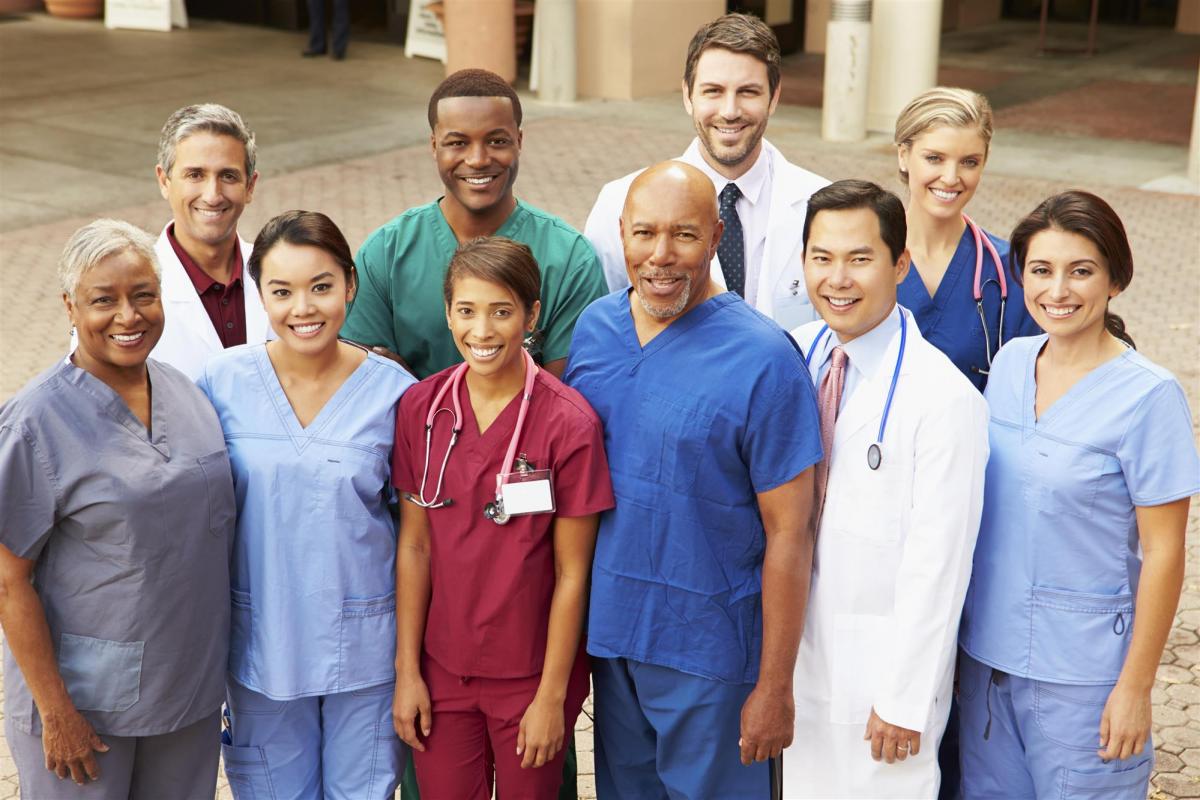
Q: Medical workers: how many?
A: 10